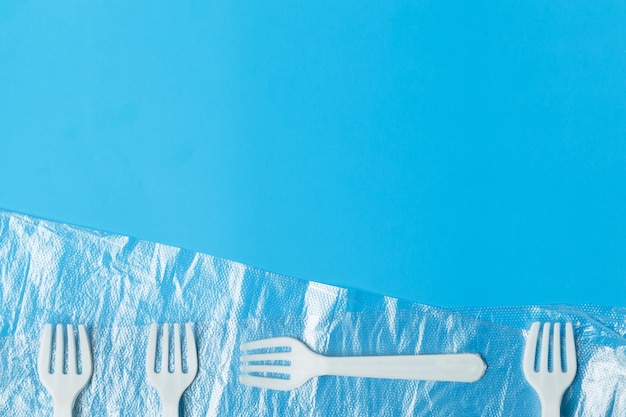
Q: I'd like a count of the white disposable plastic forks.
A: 4